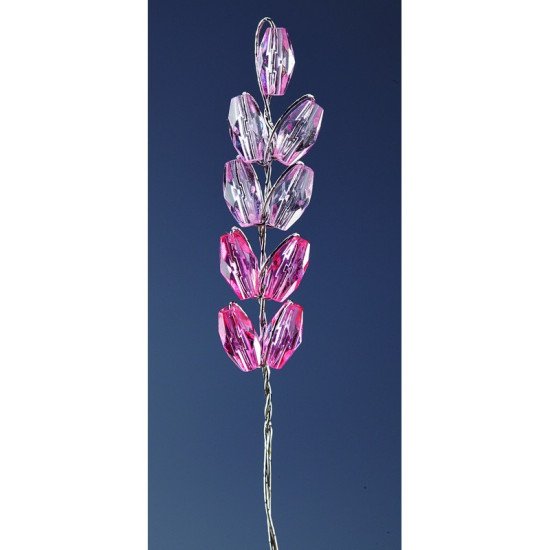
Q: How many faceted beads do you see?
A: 9